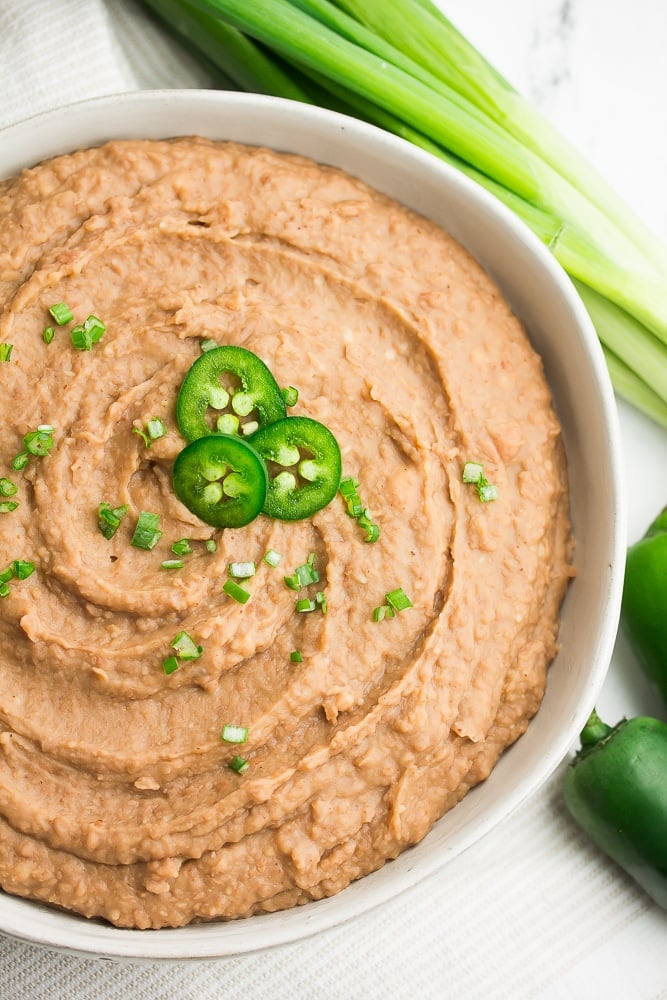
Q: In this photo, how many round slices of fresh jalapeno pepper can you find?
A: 3